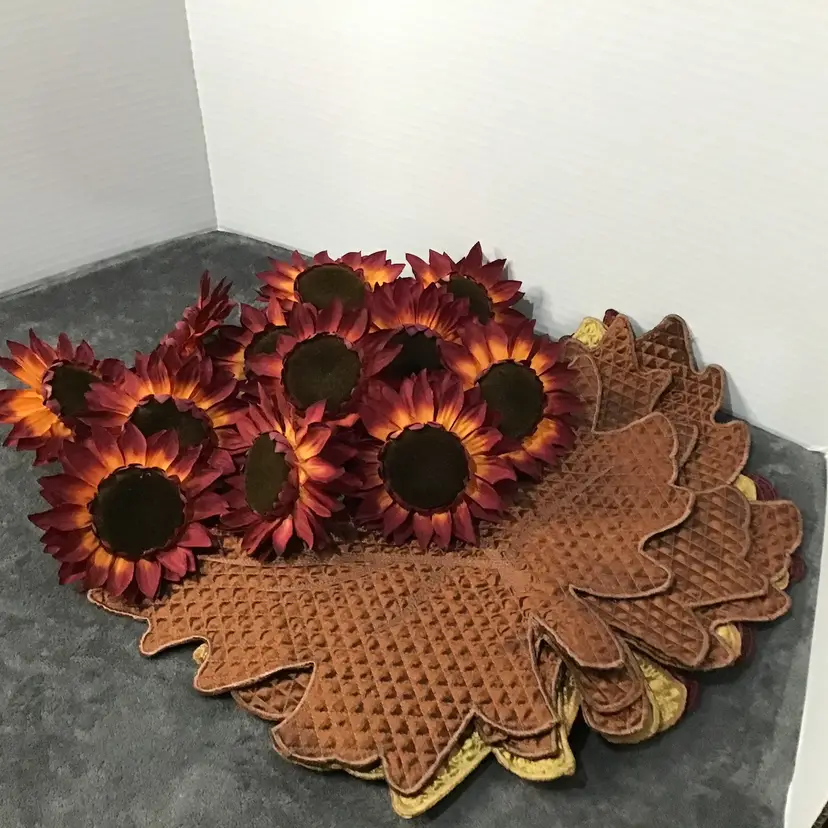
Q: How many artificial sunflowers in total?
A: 12